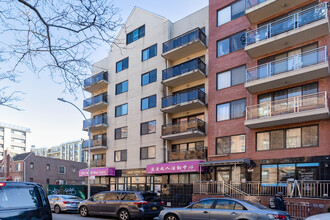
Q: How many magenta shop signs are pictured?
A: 2